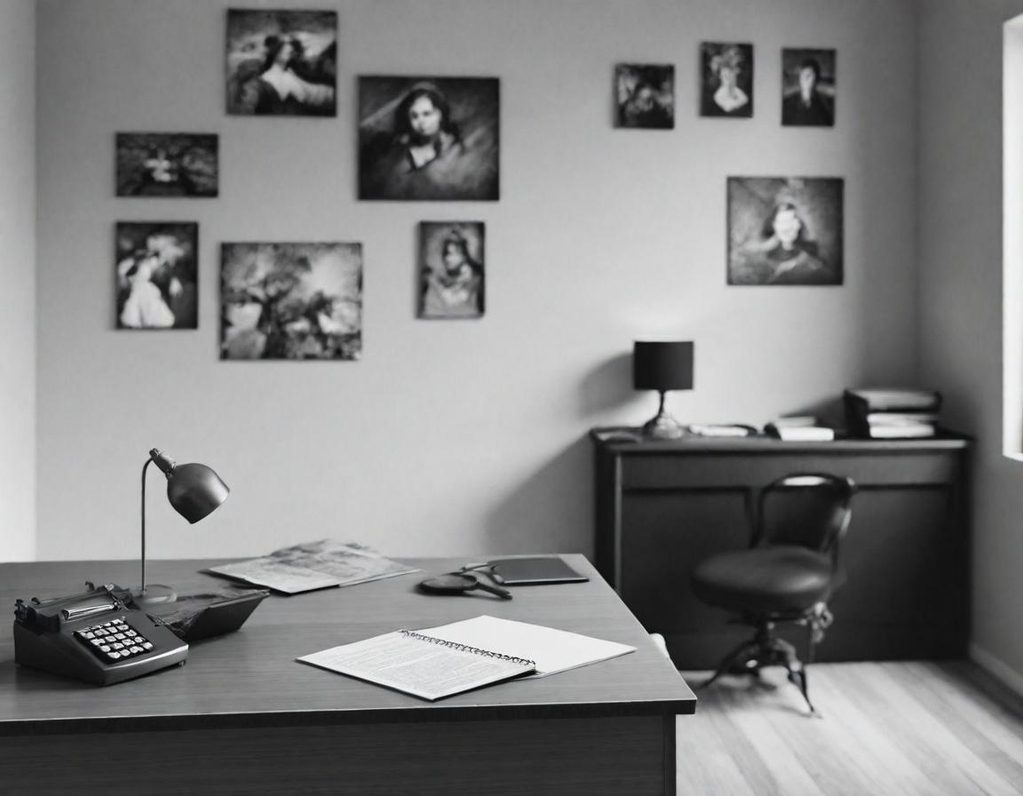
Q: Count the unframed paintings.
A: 10